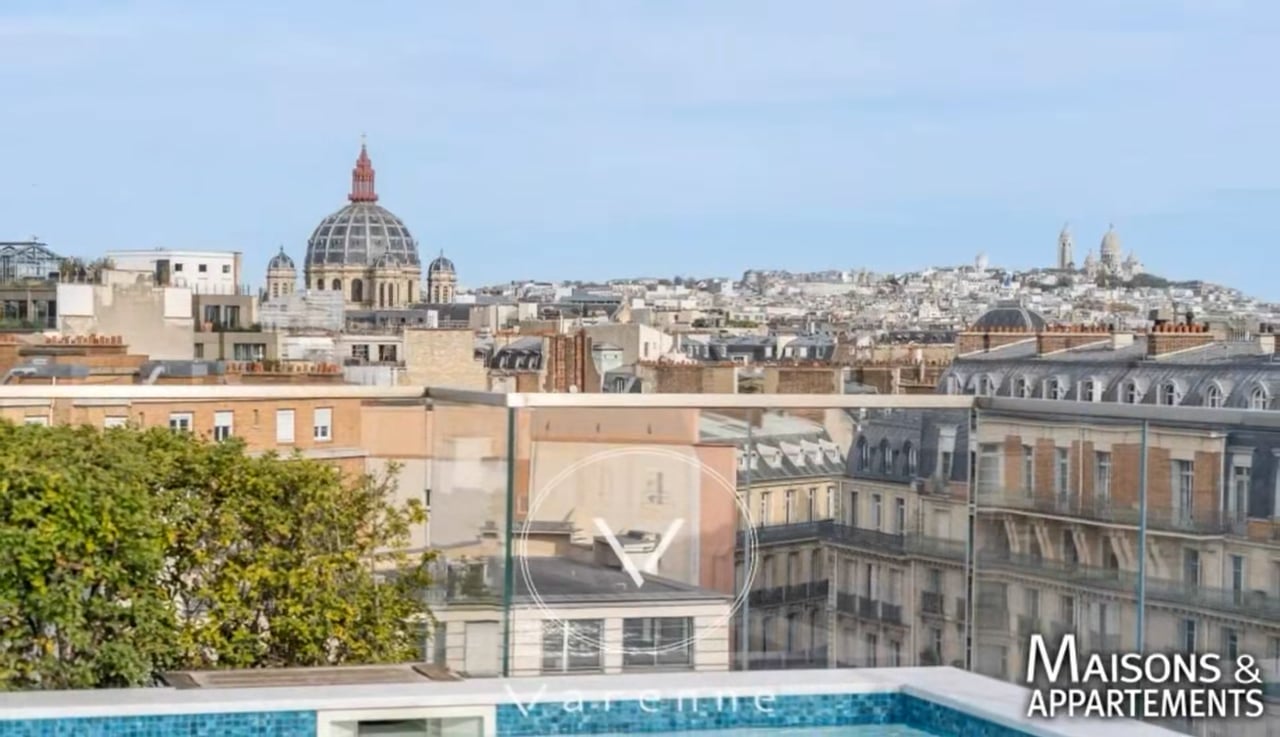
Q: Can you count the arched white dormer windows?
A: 9